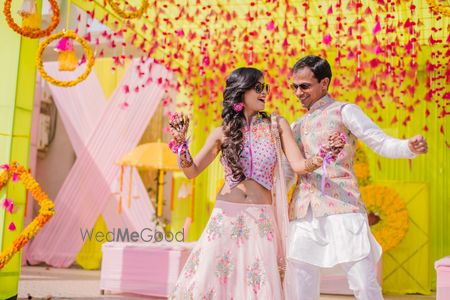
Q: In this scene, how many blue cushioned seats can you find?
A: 0